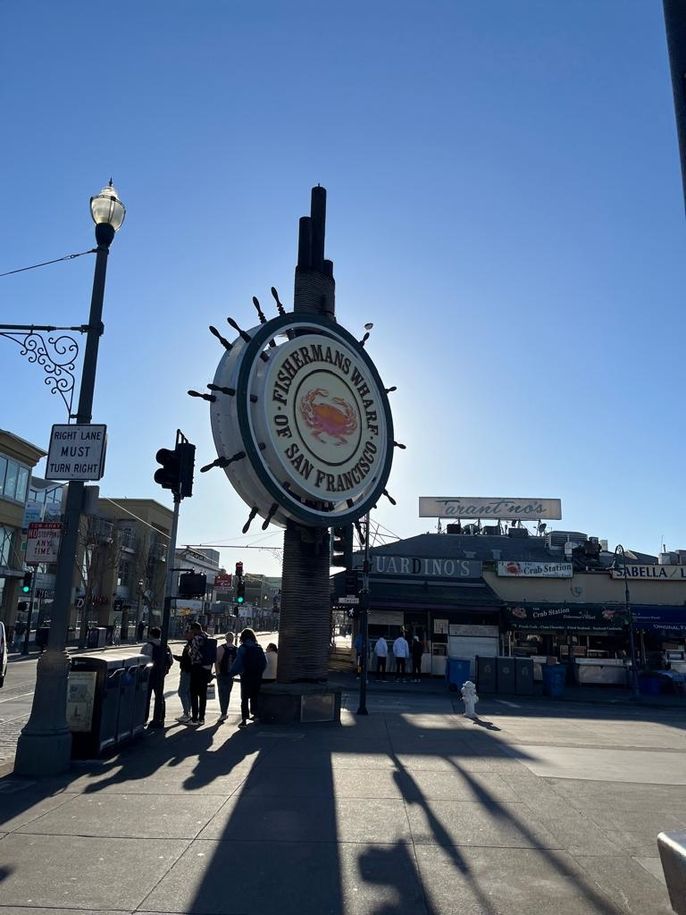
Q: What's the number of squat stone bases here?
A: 1